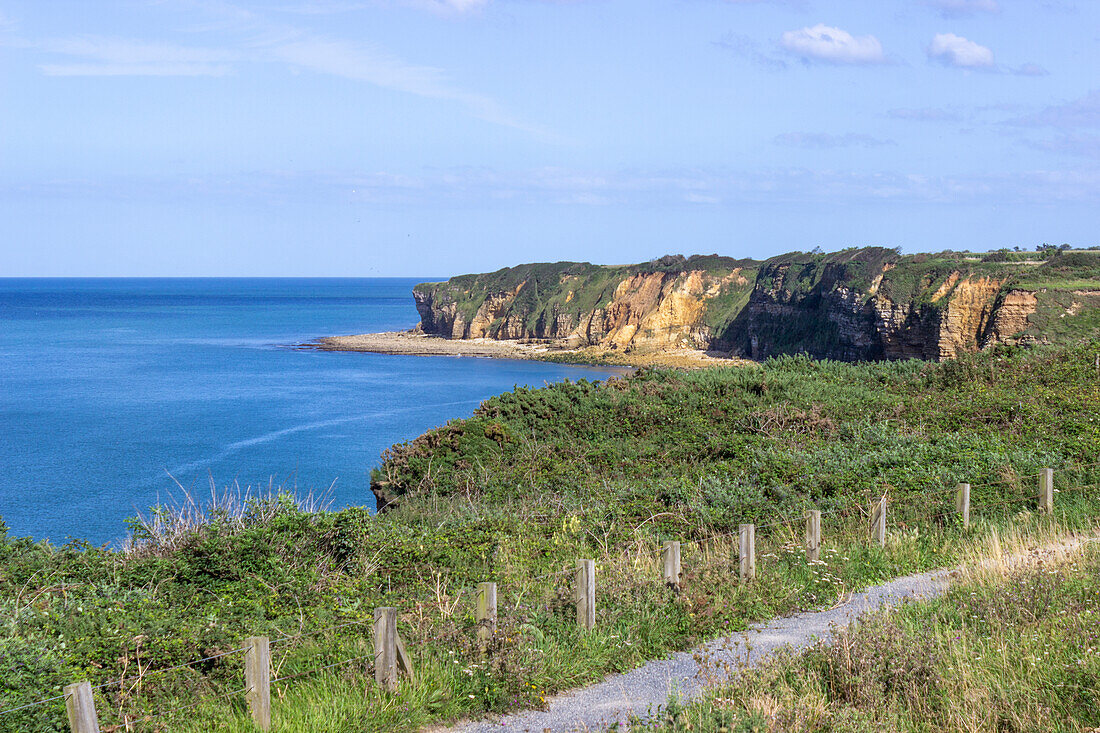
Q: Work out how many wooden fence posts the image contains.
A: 11